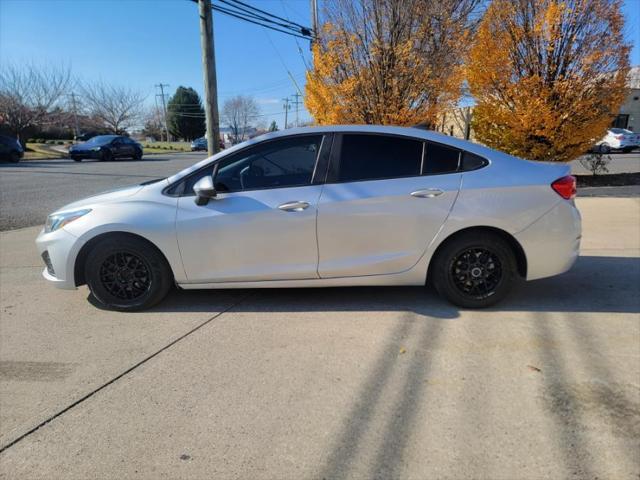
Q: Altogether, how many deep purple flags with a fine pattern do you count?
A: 0